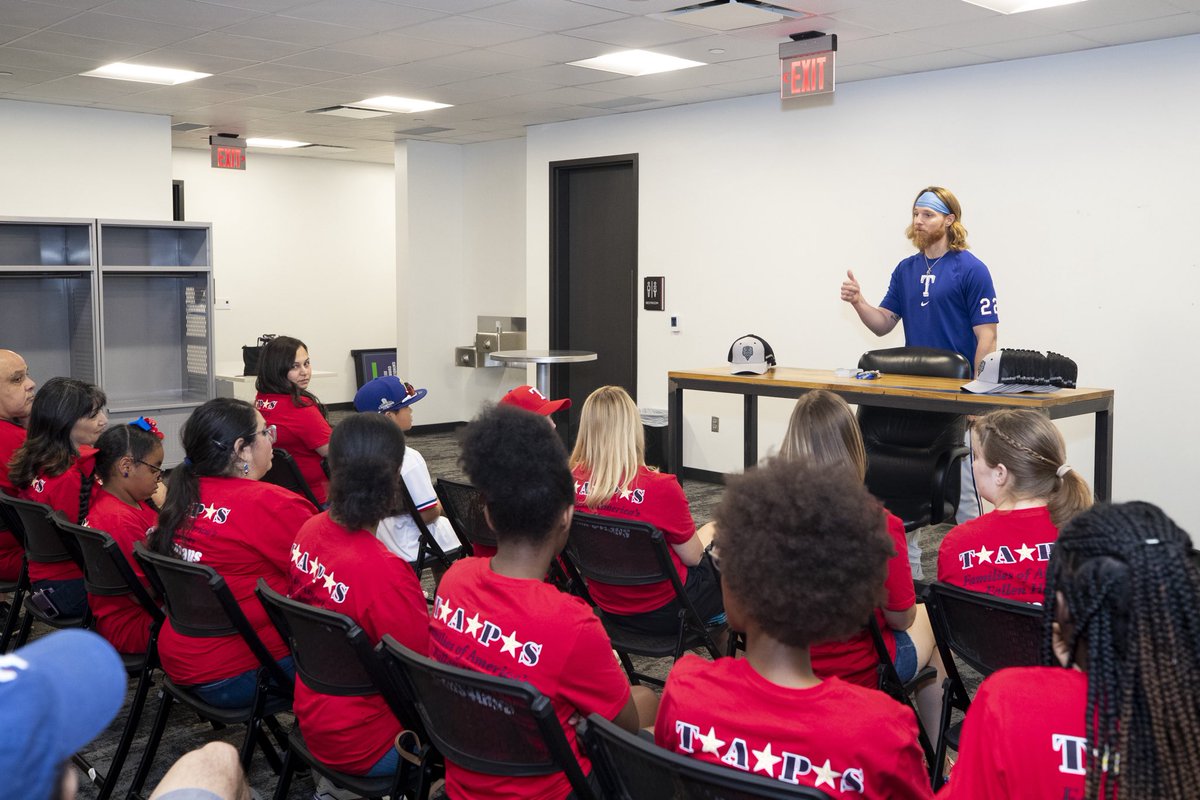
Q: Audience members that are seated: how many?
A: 15